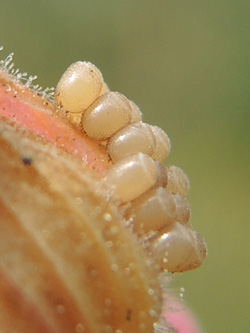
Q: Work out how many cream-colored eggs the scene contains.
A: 13